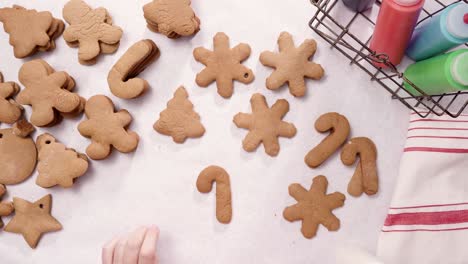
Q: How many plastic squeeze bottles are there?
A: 4